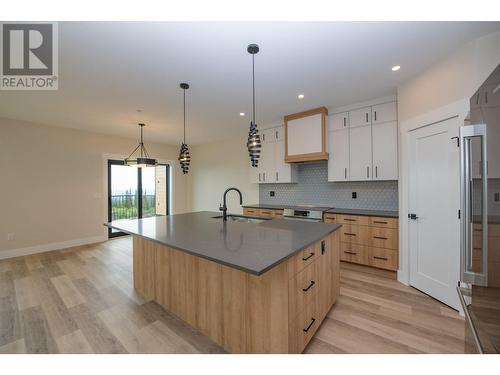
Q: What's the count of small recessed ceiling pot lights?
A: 3